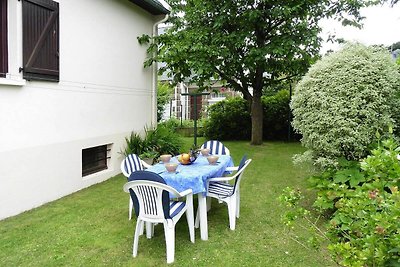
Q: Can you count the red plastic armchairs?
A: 0